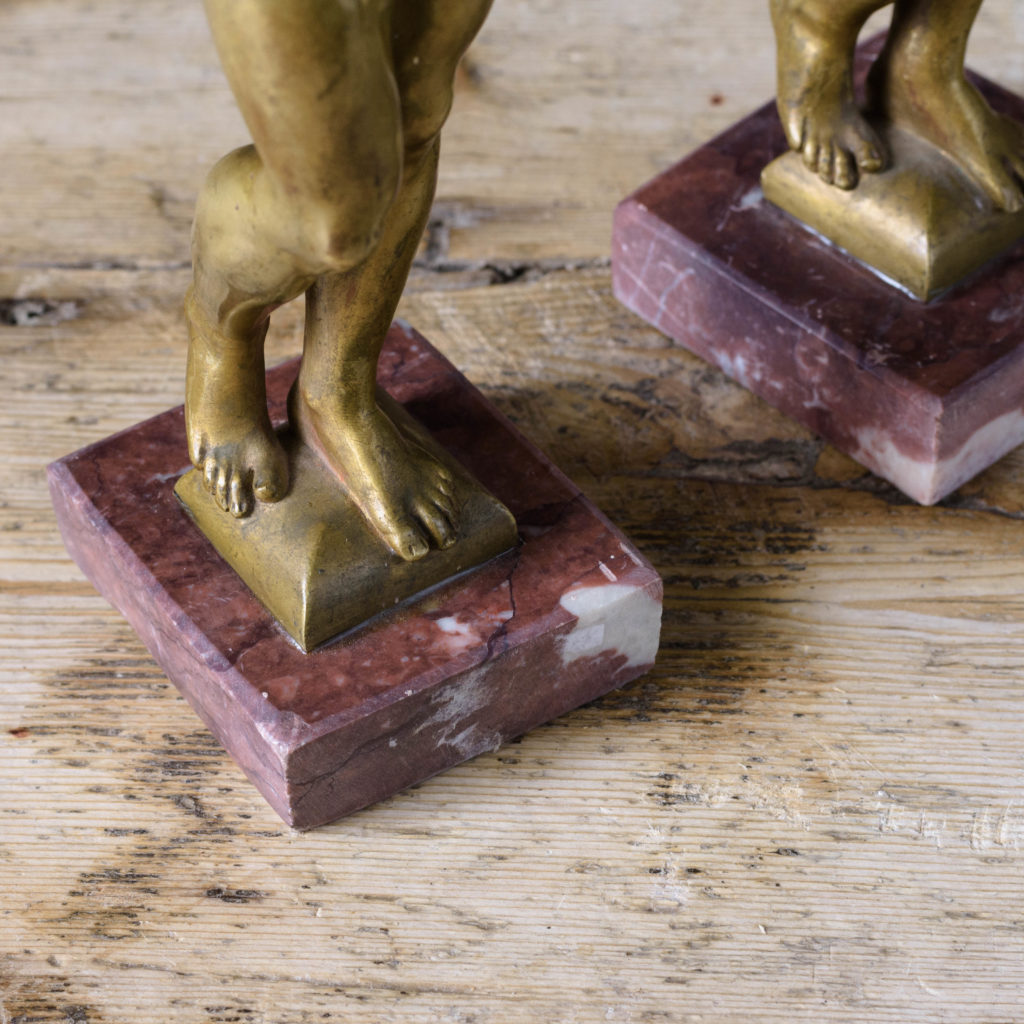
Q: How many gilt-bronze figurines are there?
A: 2